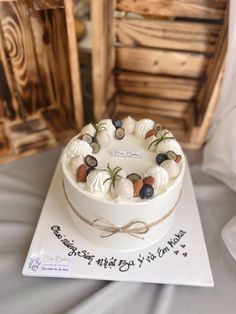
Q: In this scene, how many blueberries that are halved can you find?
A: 7